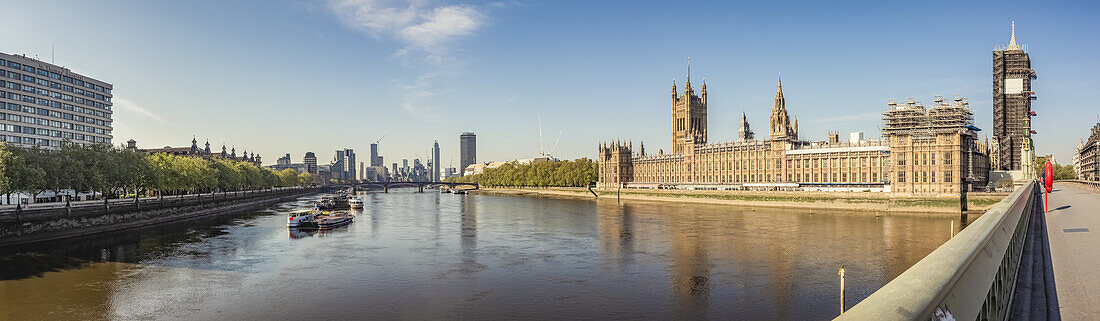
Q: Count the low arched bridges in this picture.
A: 1